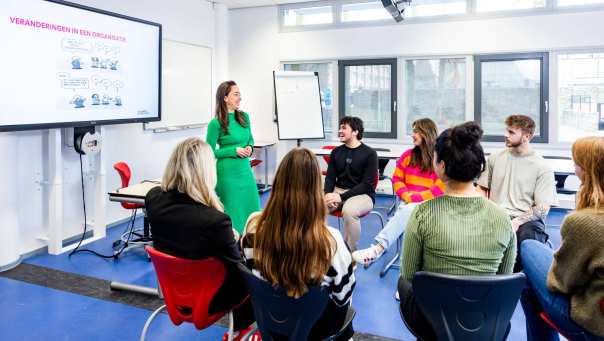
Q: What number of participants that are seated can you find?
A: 7